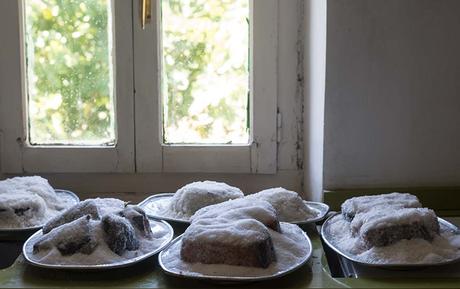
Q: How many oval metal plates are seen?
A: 5